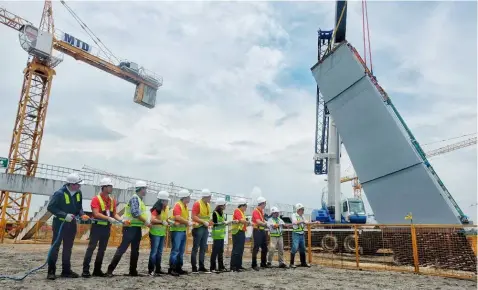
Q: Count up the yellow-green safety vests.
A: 11